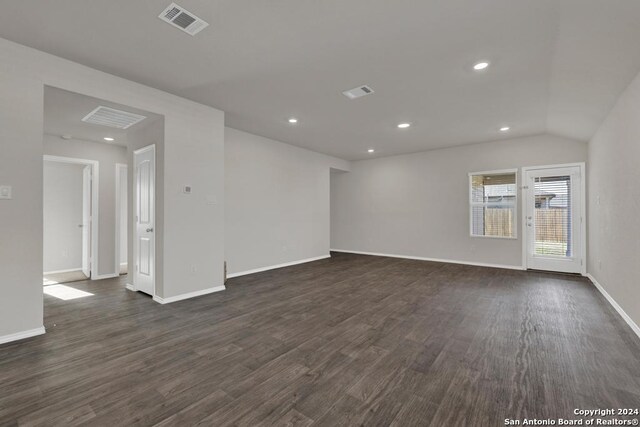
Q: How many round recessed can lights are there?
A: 6